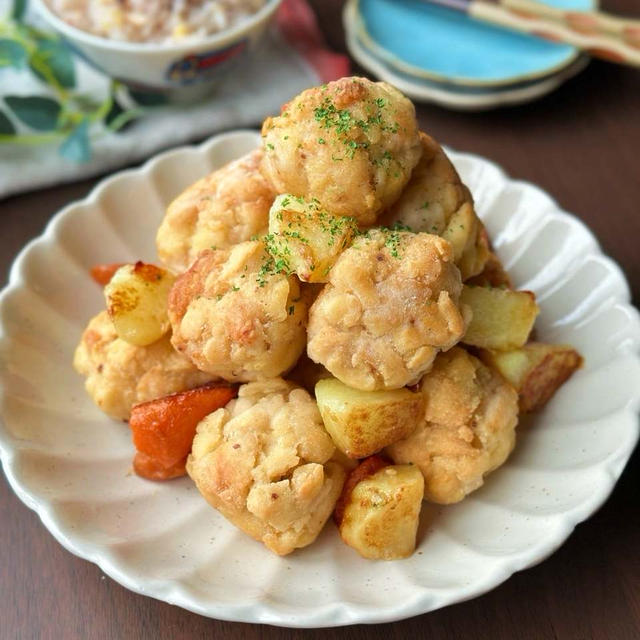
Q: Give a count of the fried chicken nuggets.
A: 8